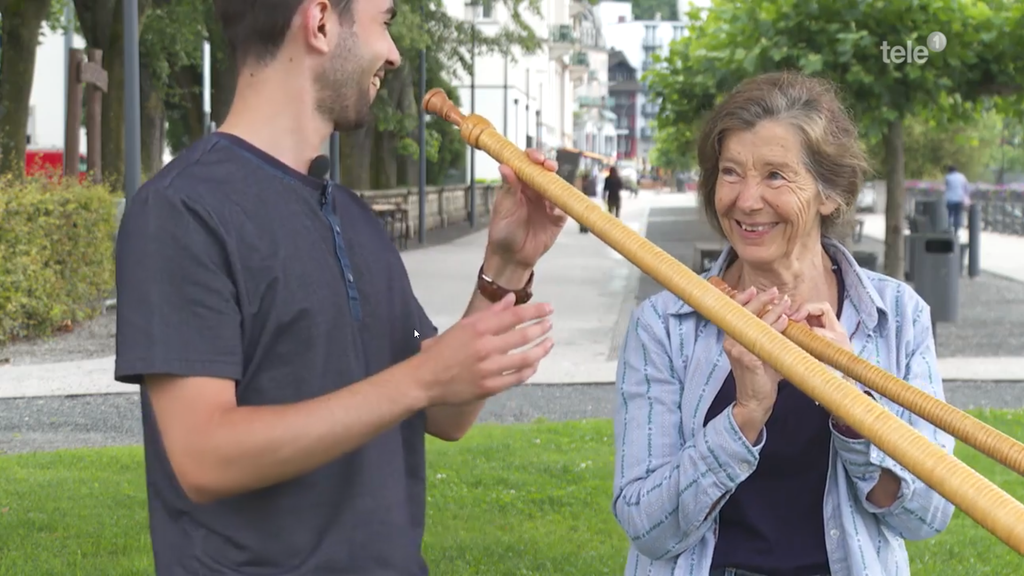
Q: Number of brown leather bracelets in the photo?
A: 1